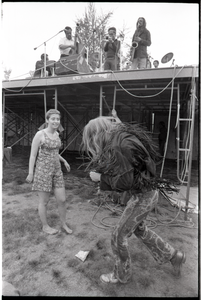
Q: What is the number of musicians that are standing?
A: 3